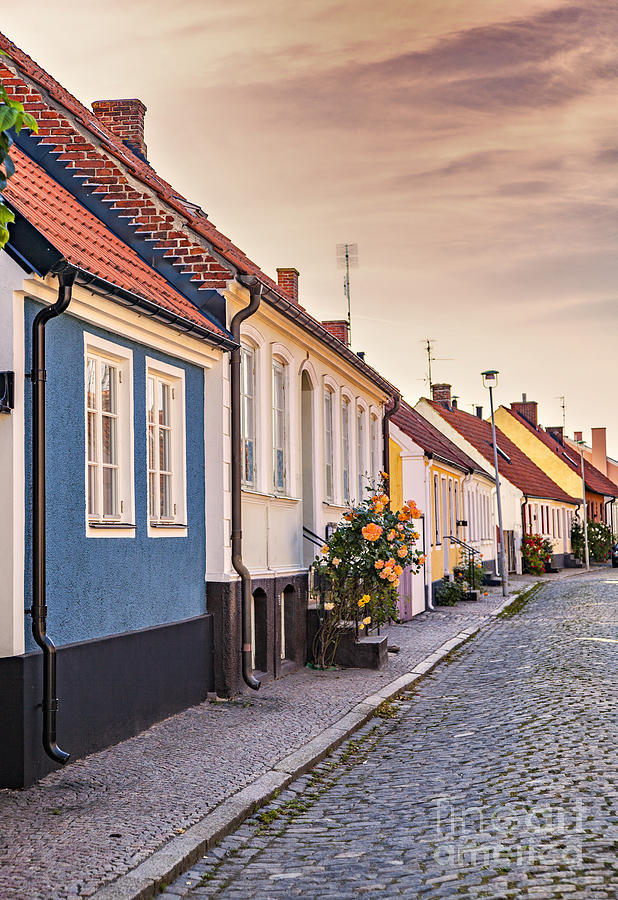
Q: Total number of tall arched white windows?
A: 6